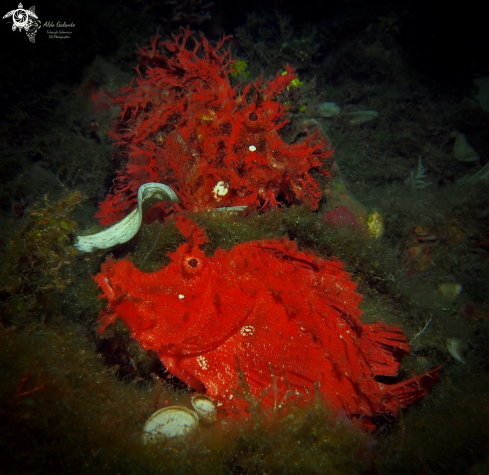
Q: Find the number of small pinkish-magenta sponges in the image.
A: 1